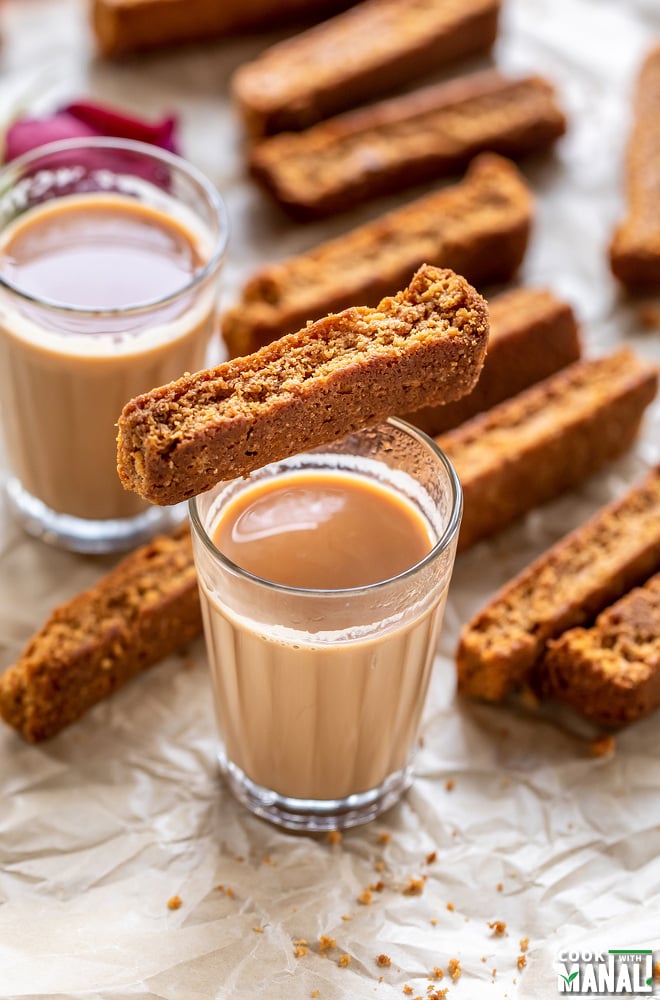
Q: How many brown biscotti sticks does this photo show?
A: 11